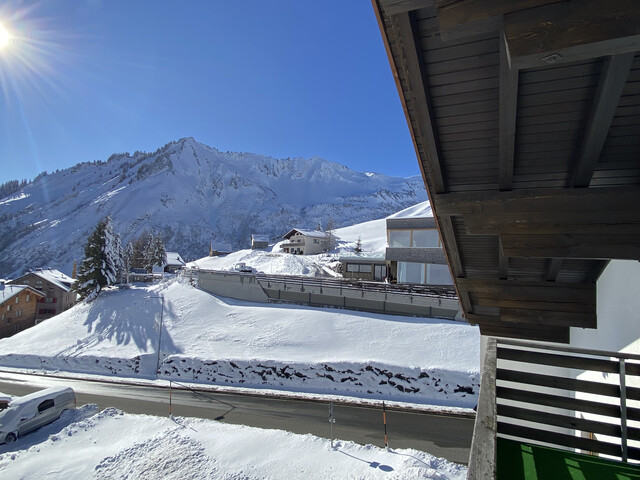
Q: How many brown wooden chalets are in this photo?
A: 2